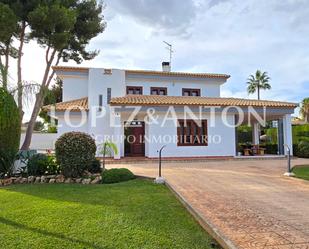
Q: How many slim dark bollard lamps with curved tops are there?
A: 2